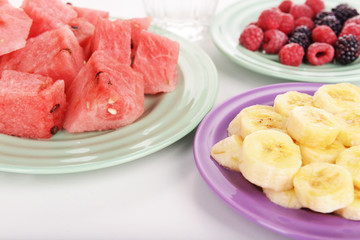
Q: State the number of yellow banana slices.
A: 12